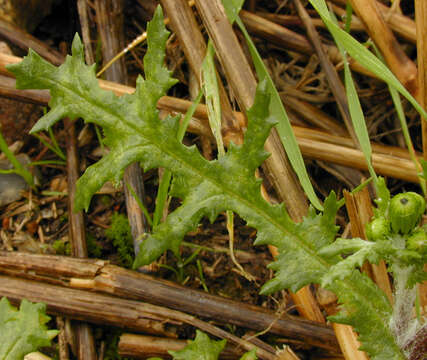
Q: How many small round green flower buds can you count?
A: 3